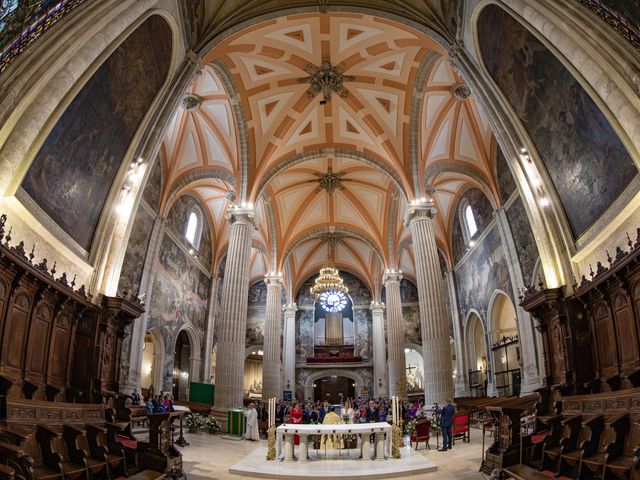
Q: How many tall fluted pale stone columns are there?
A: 4